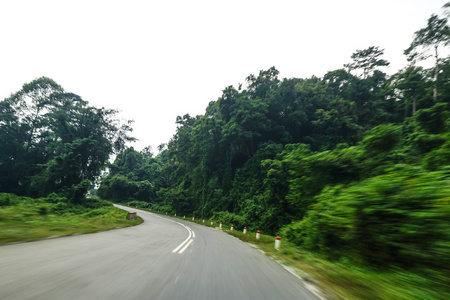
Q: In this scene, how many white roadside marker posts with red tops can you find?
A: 15